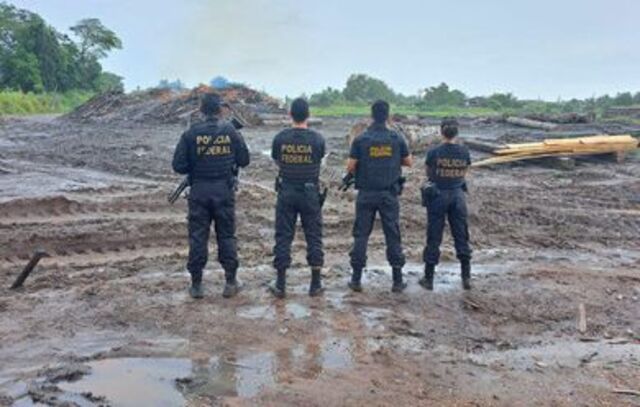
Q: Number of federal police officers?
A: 4